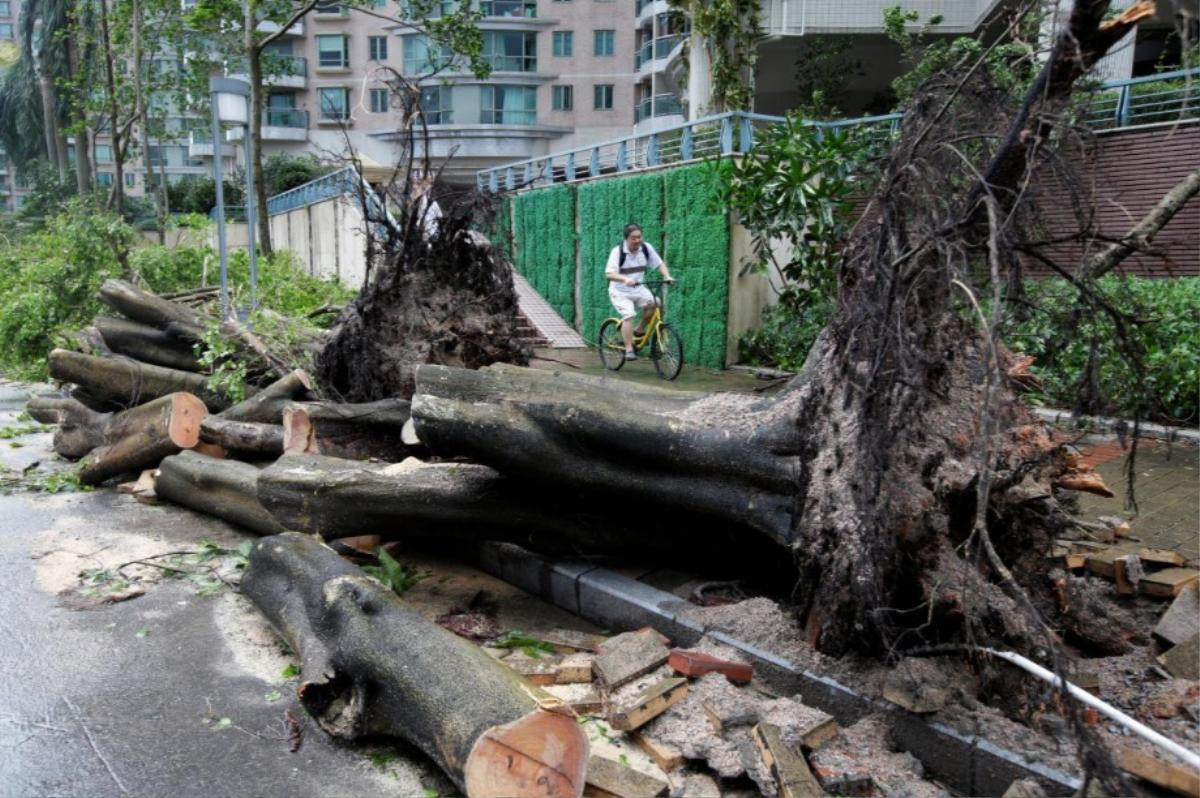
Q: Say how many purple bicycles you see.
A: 0